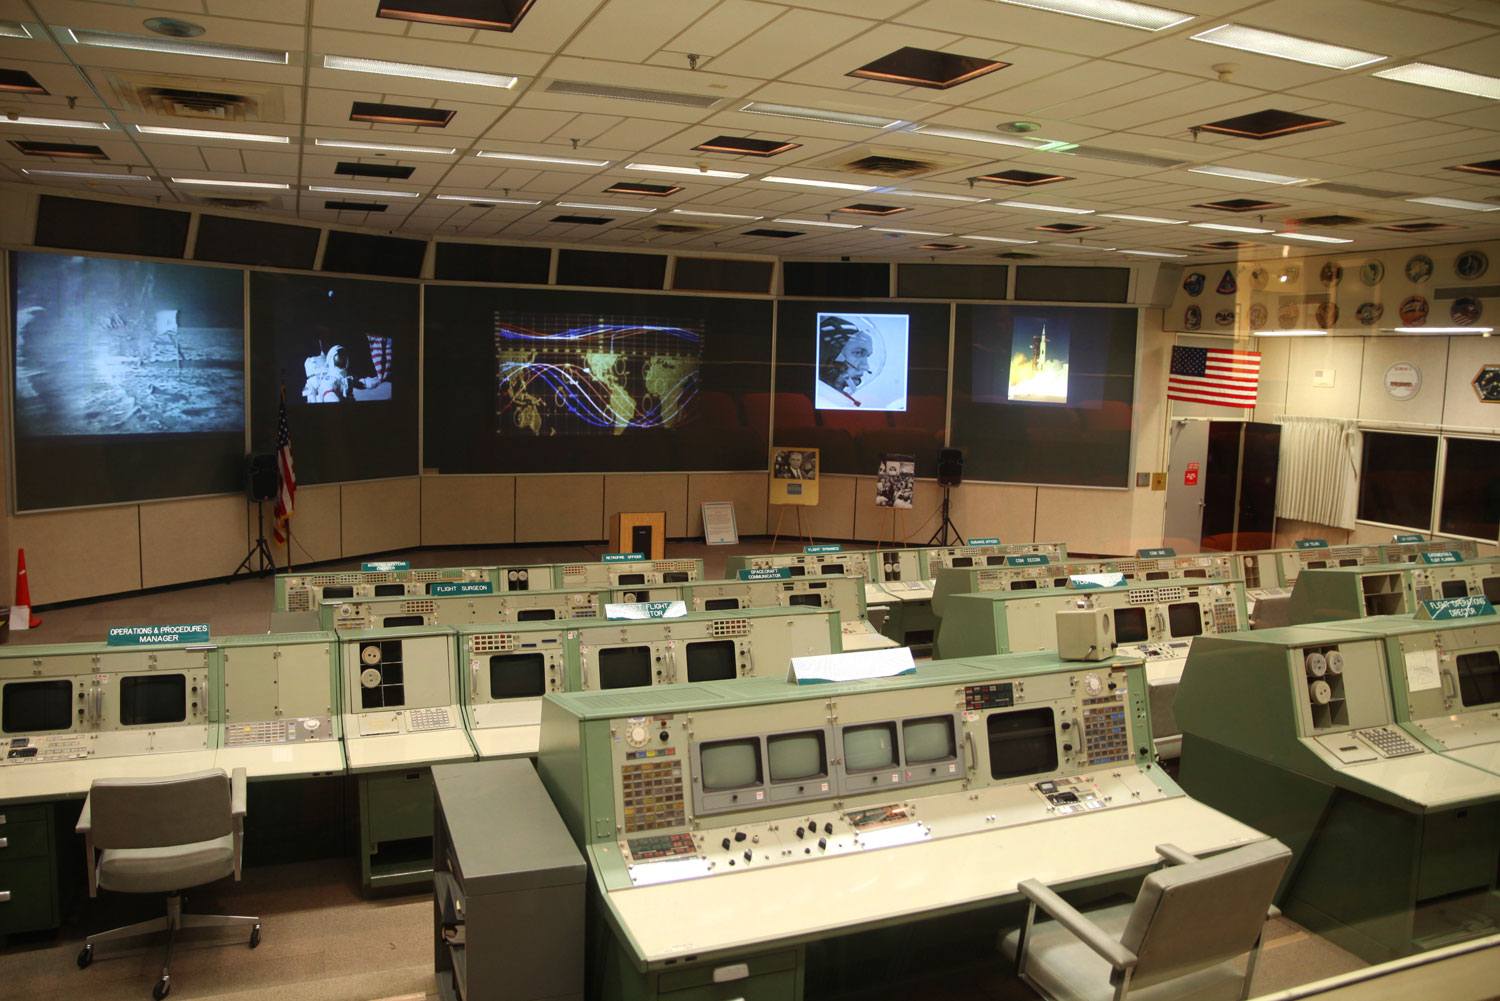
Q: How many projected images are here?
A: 5